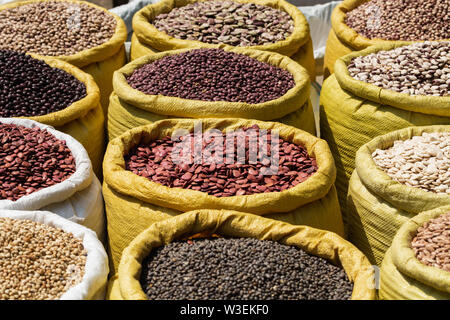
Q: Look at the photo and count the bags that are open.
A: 12